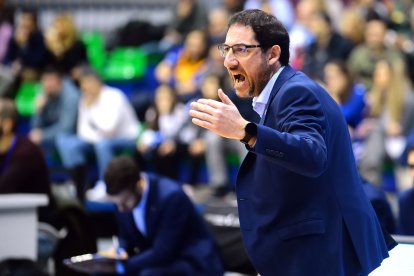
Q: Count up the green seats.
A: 3